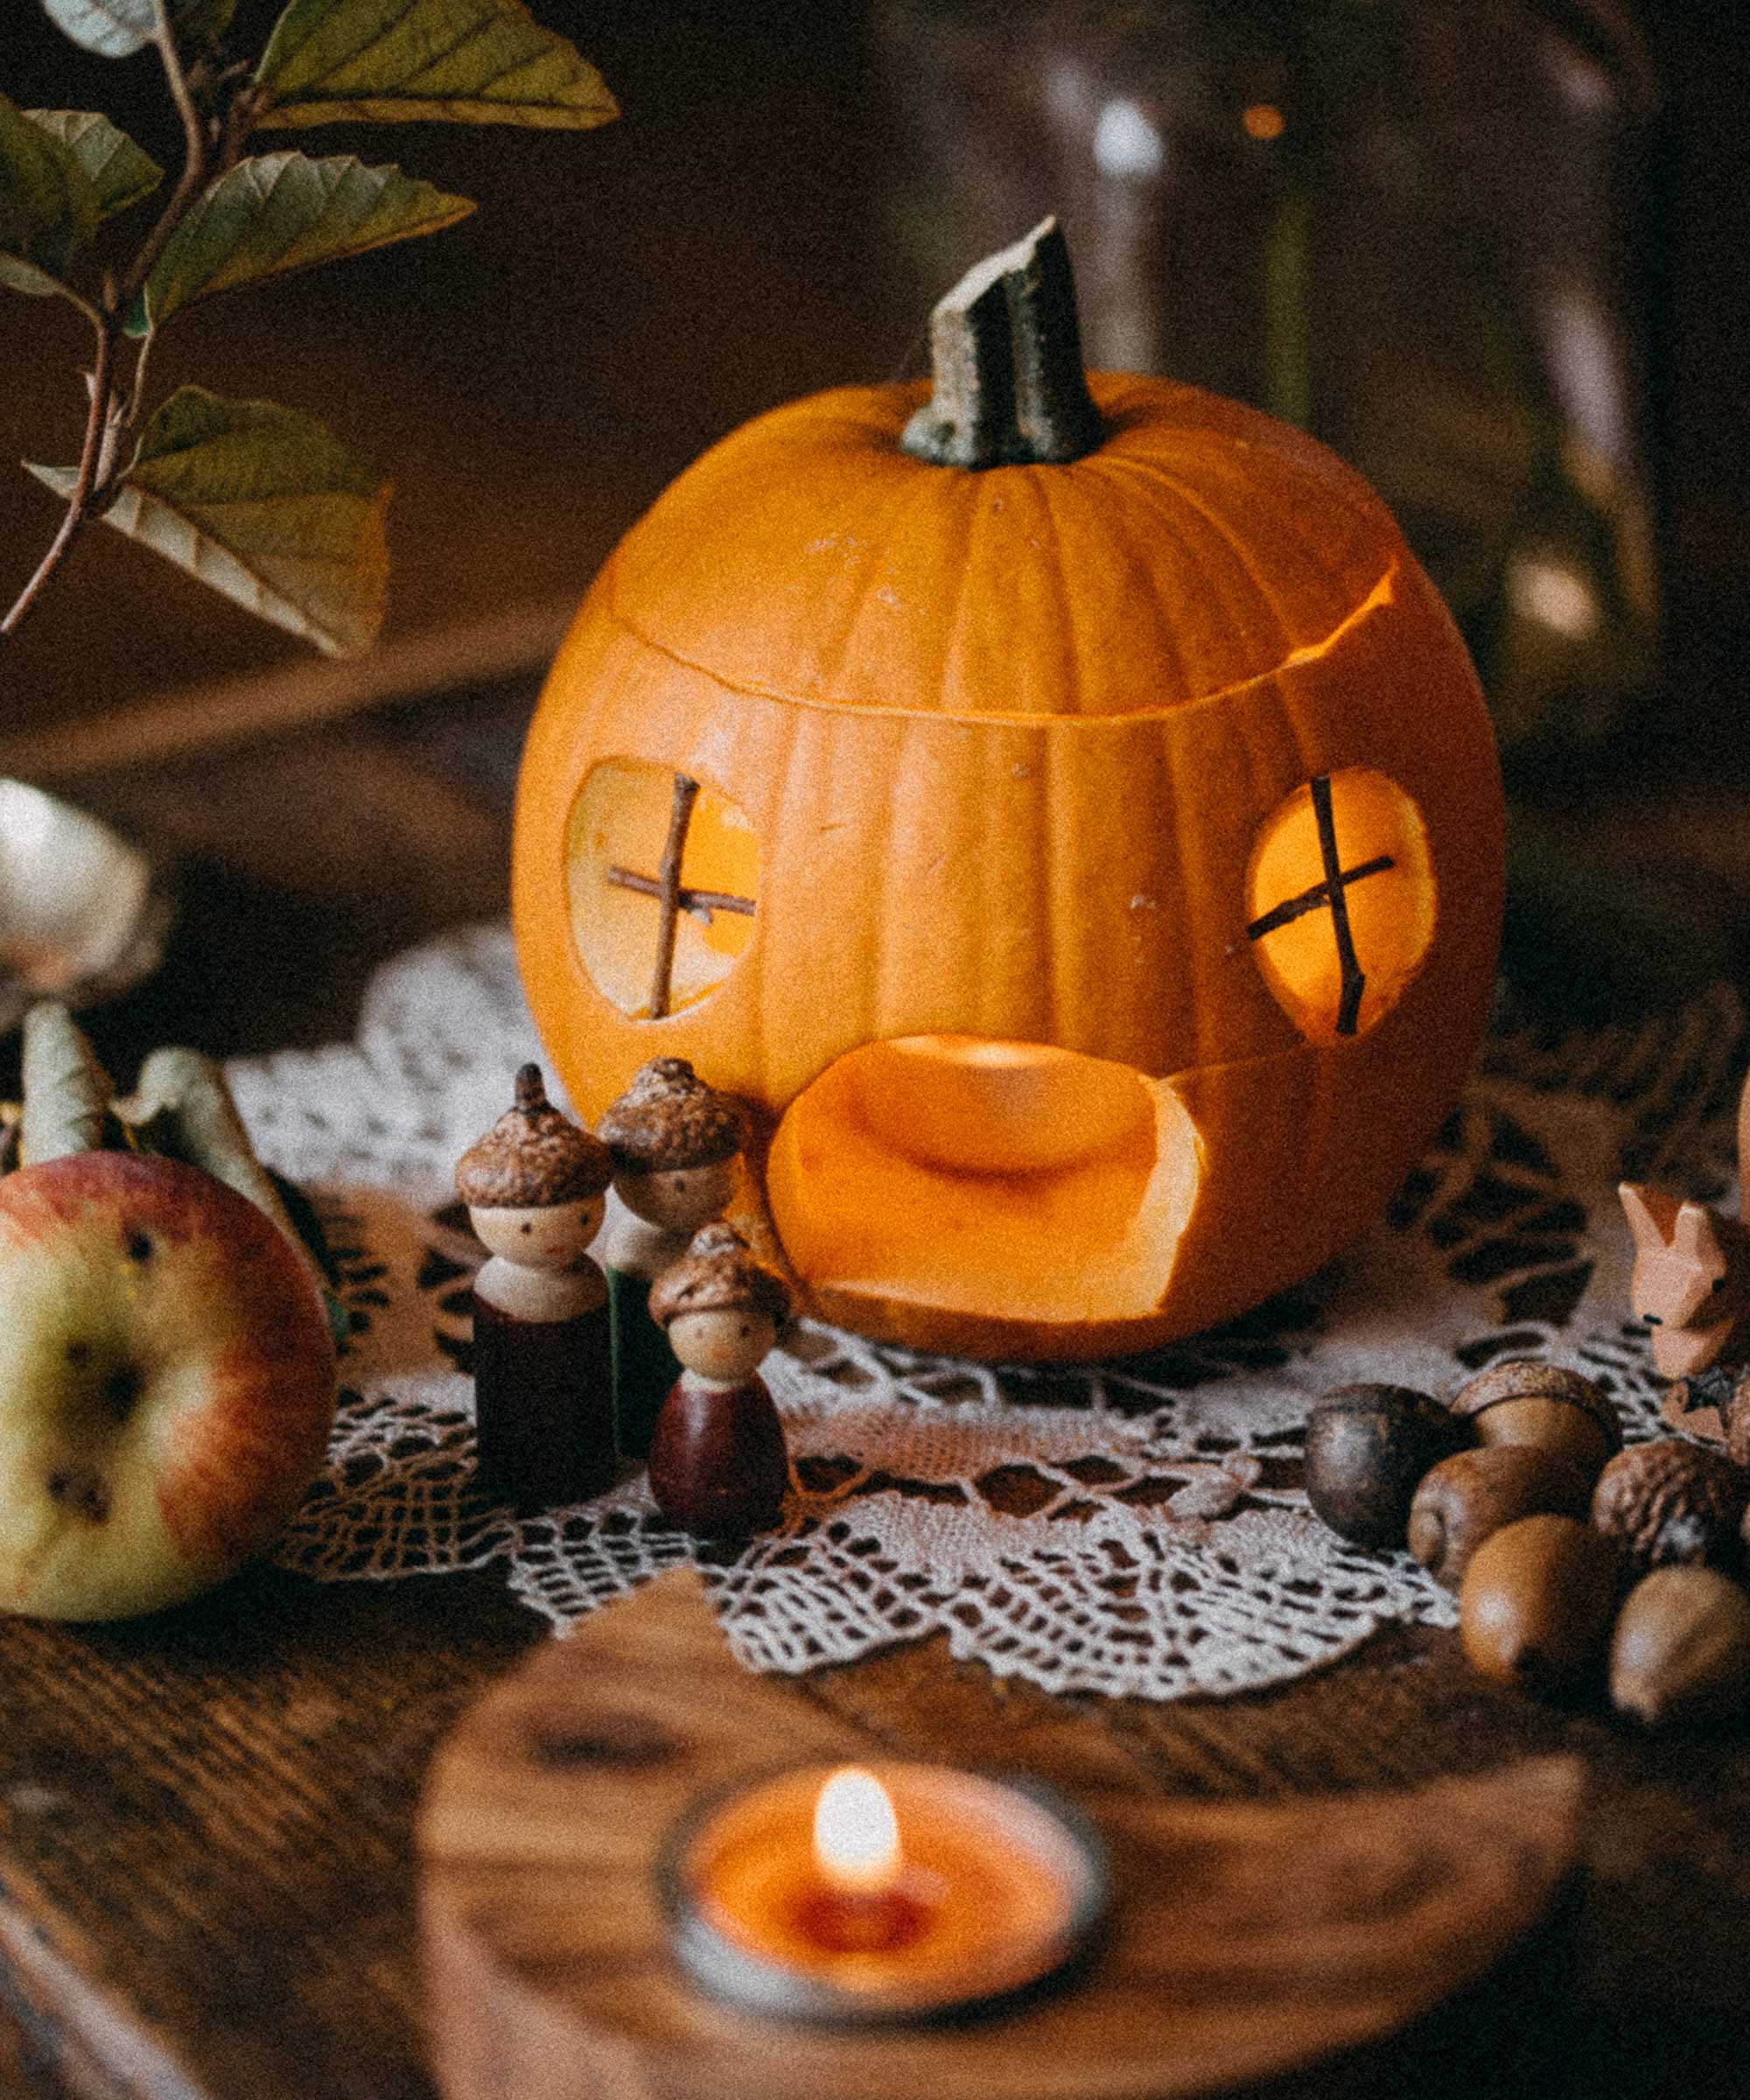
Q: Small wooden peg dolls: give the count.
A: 3